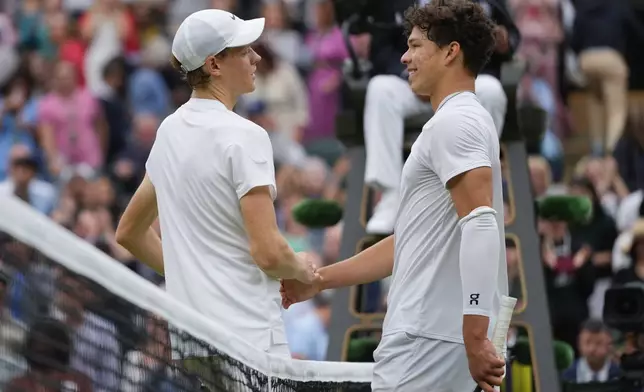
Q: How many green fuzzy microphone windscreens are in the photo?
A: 4